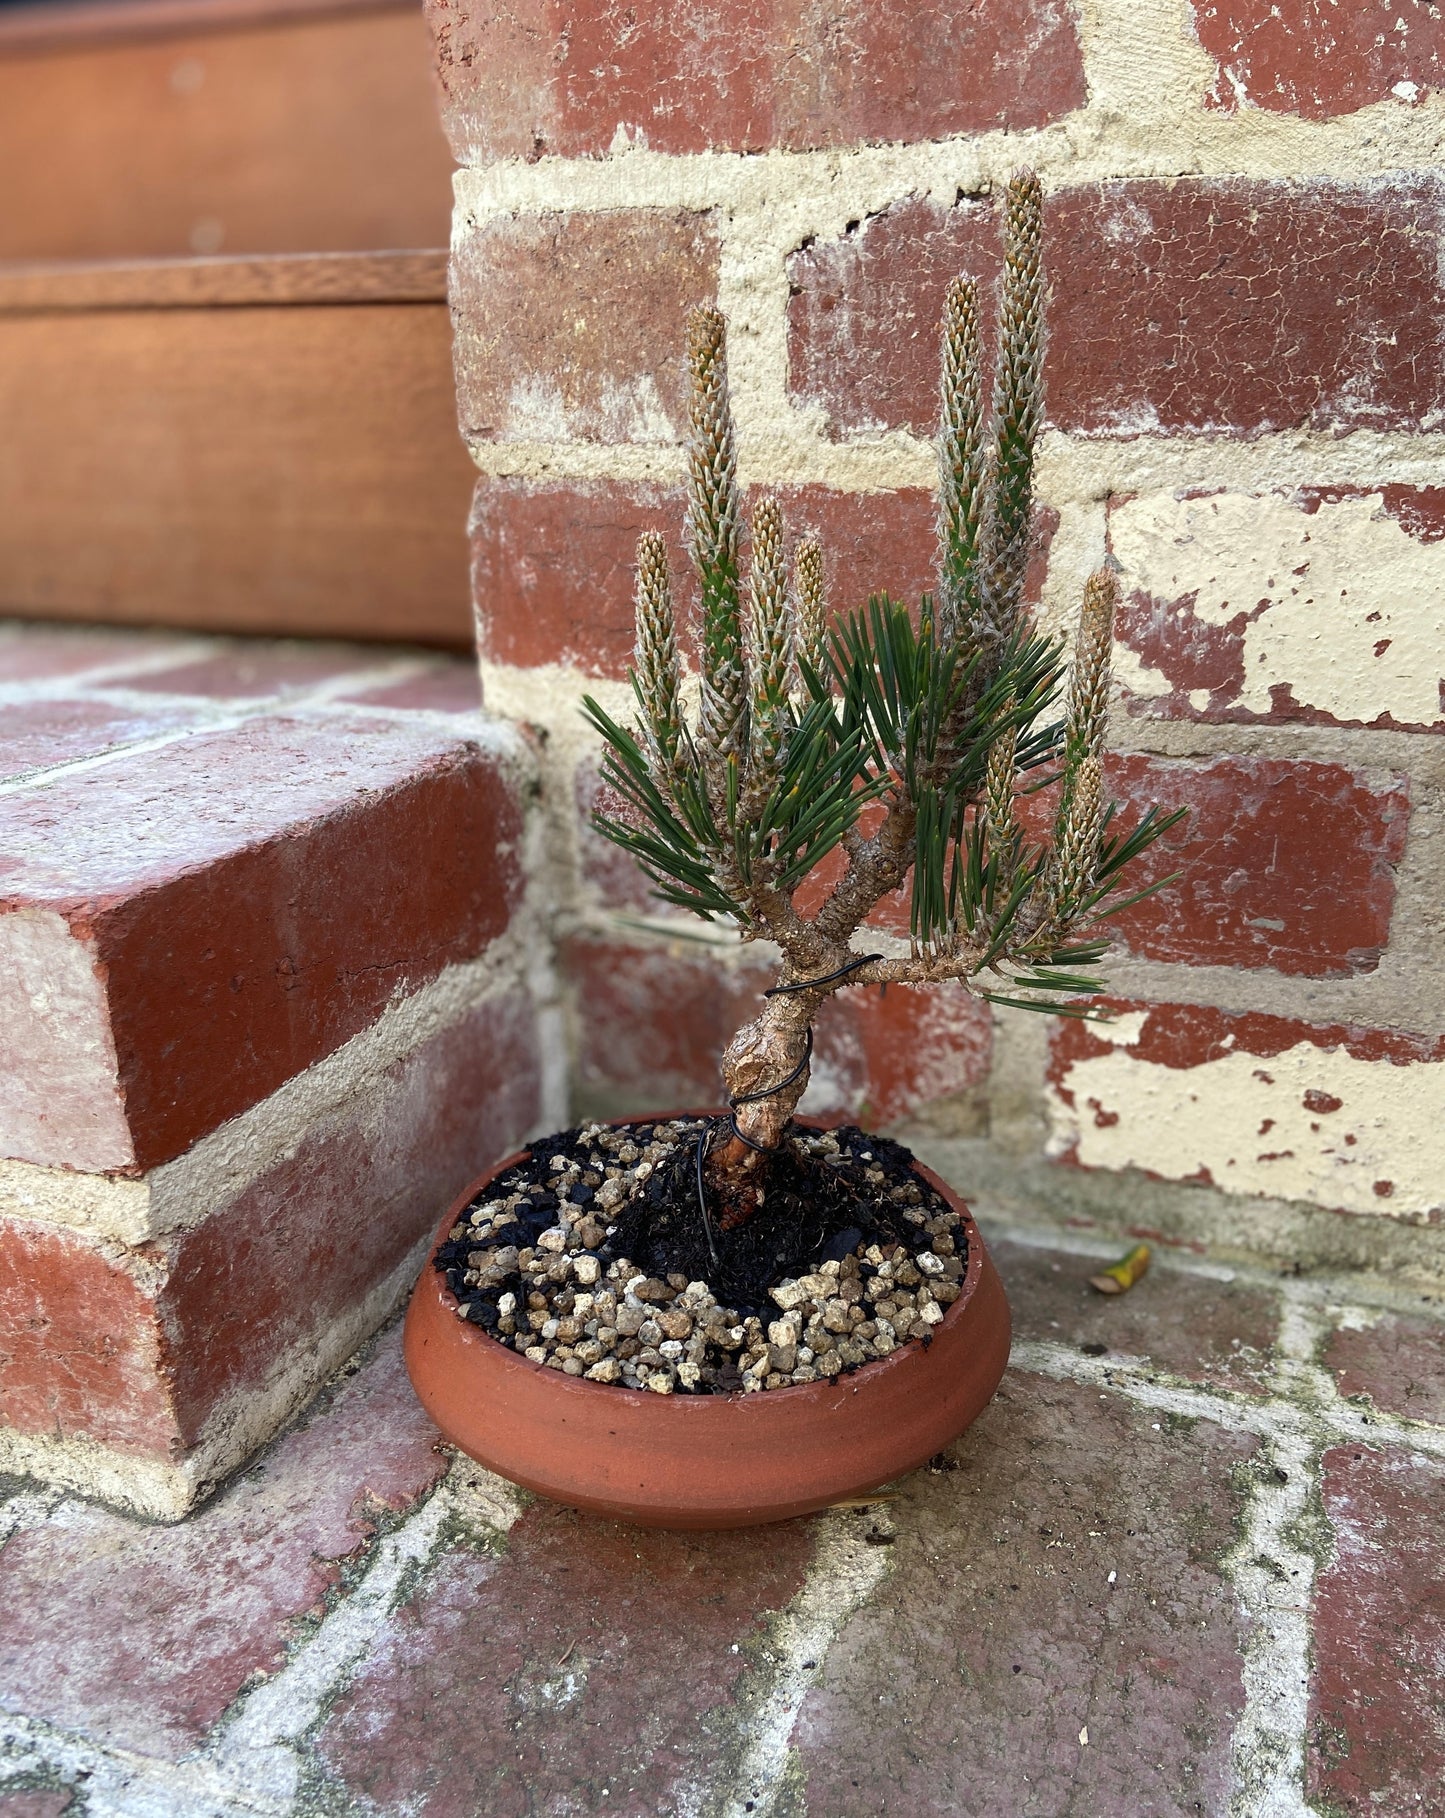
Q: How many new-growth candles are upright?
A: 9